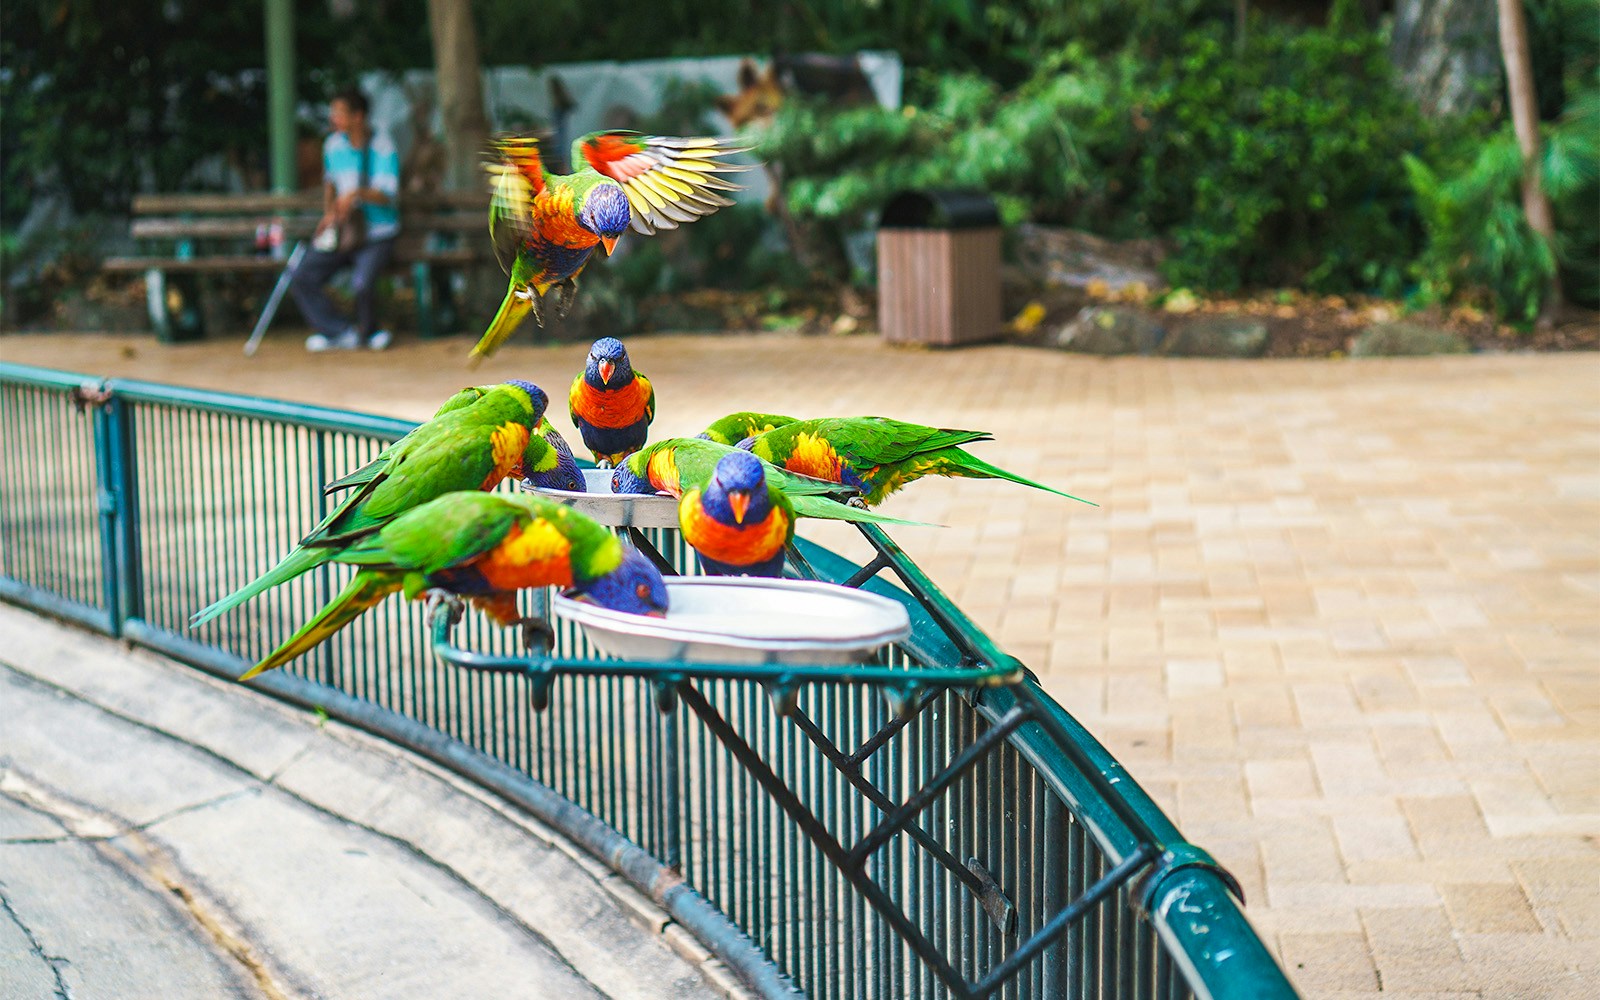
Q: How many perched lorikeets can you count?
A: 8